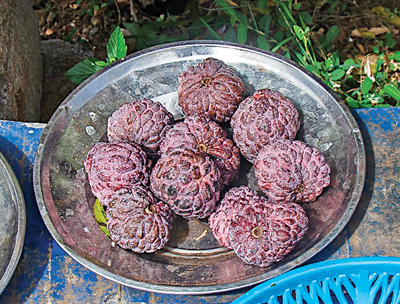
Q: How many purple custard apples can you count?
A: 9